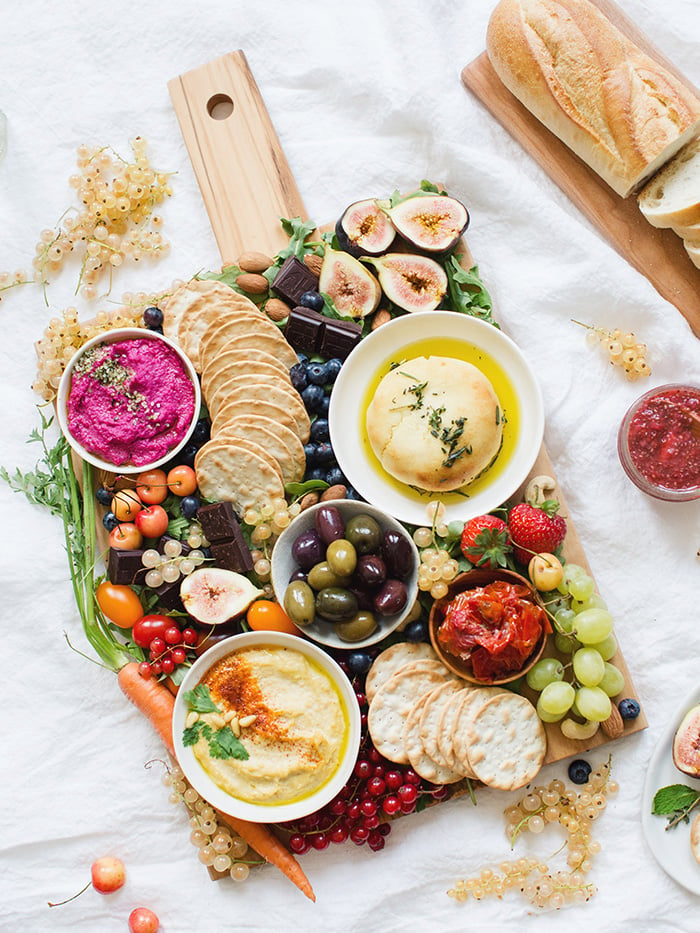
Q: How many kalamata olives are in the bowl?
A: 7